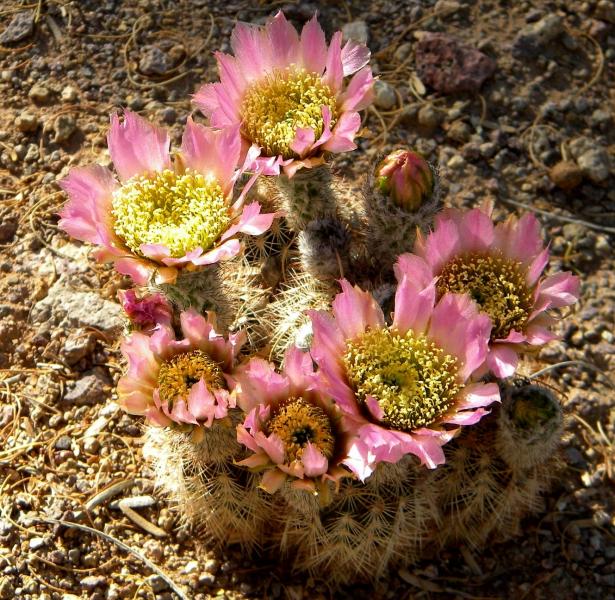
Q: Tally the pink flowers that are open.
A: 6